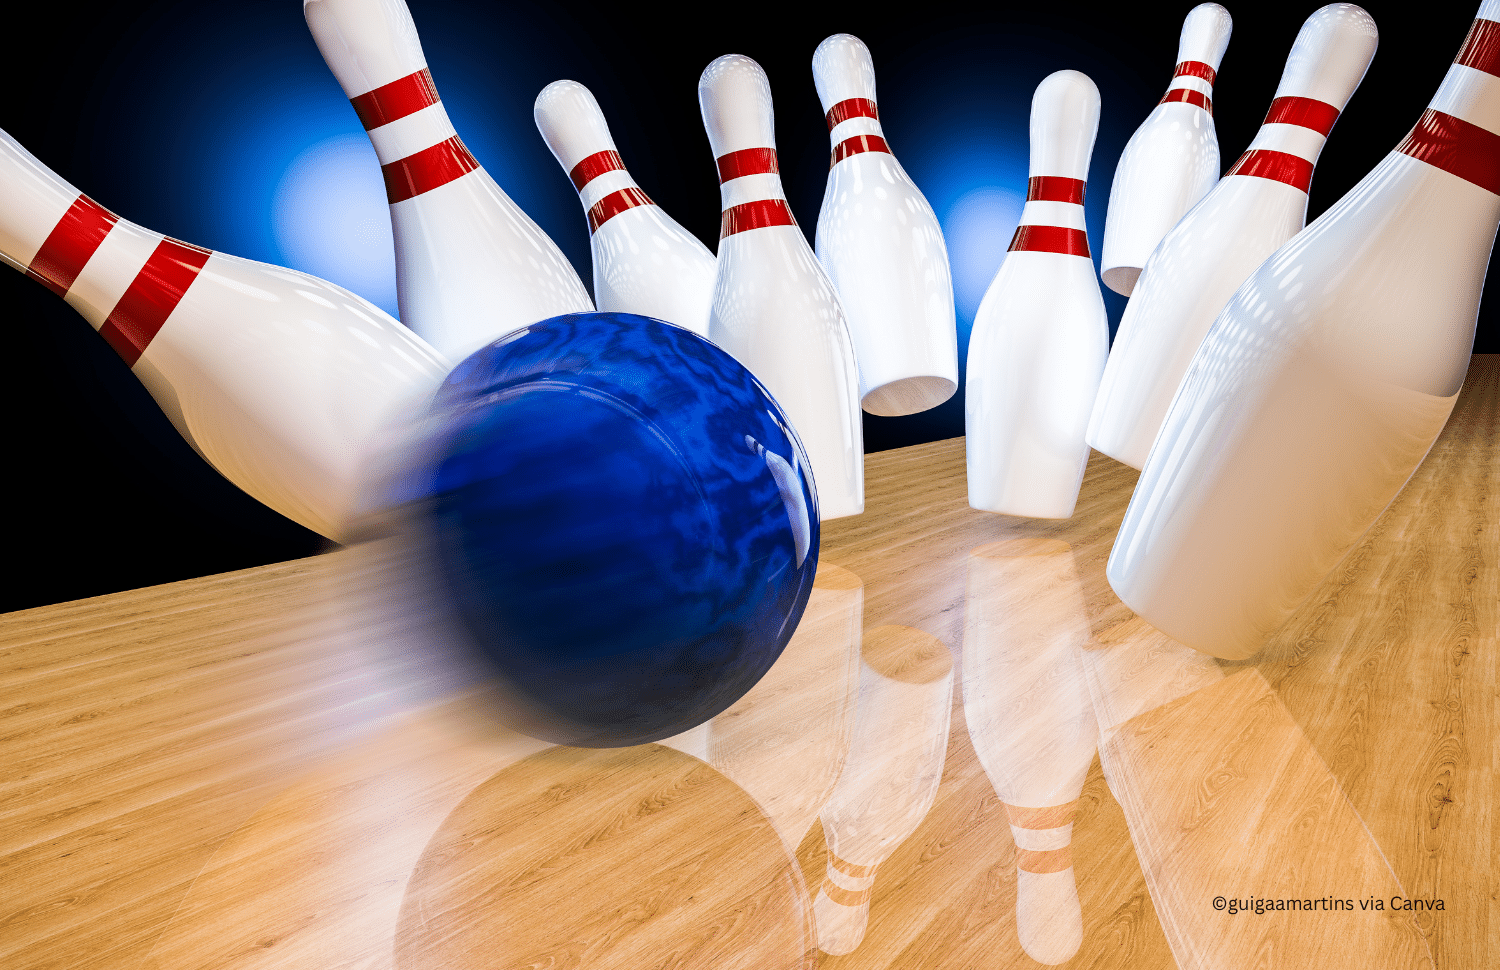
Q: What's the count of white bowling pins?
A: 9